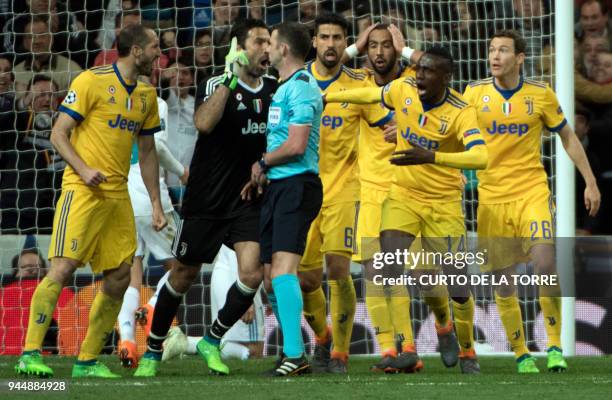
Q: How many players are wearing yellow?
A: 5